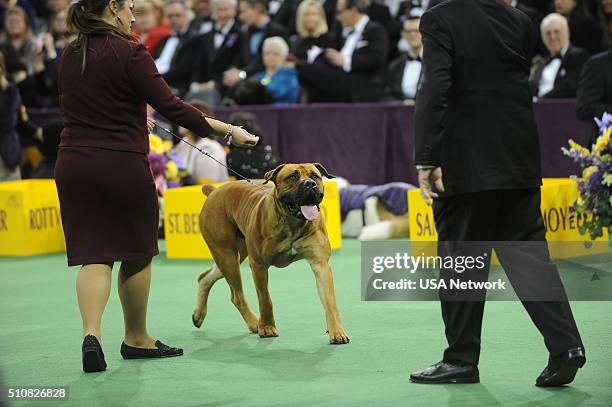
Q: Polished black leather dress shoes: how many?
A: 2